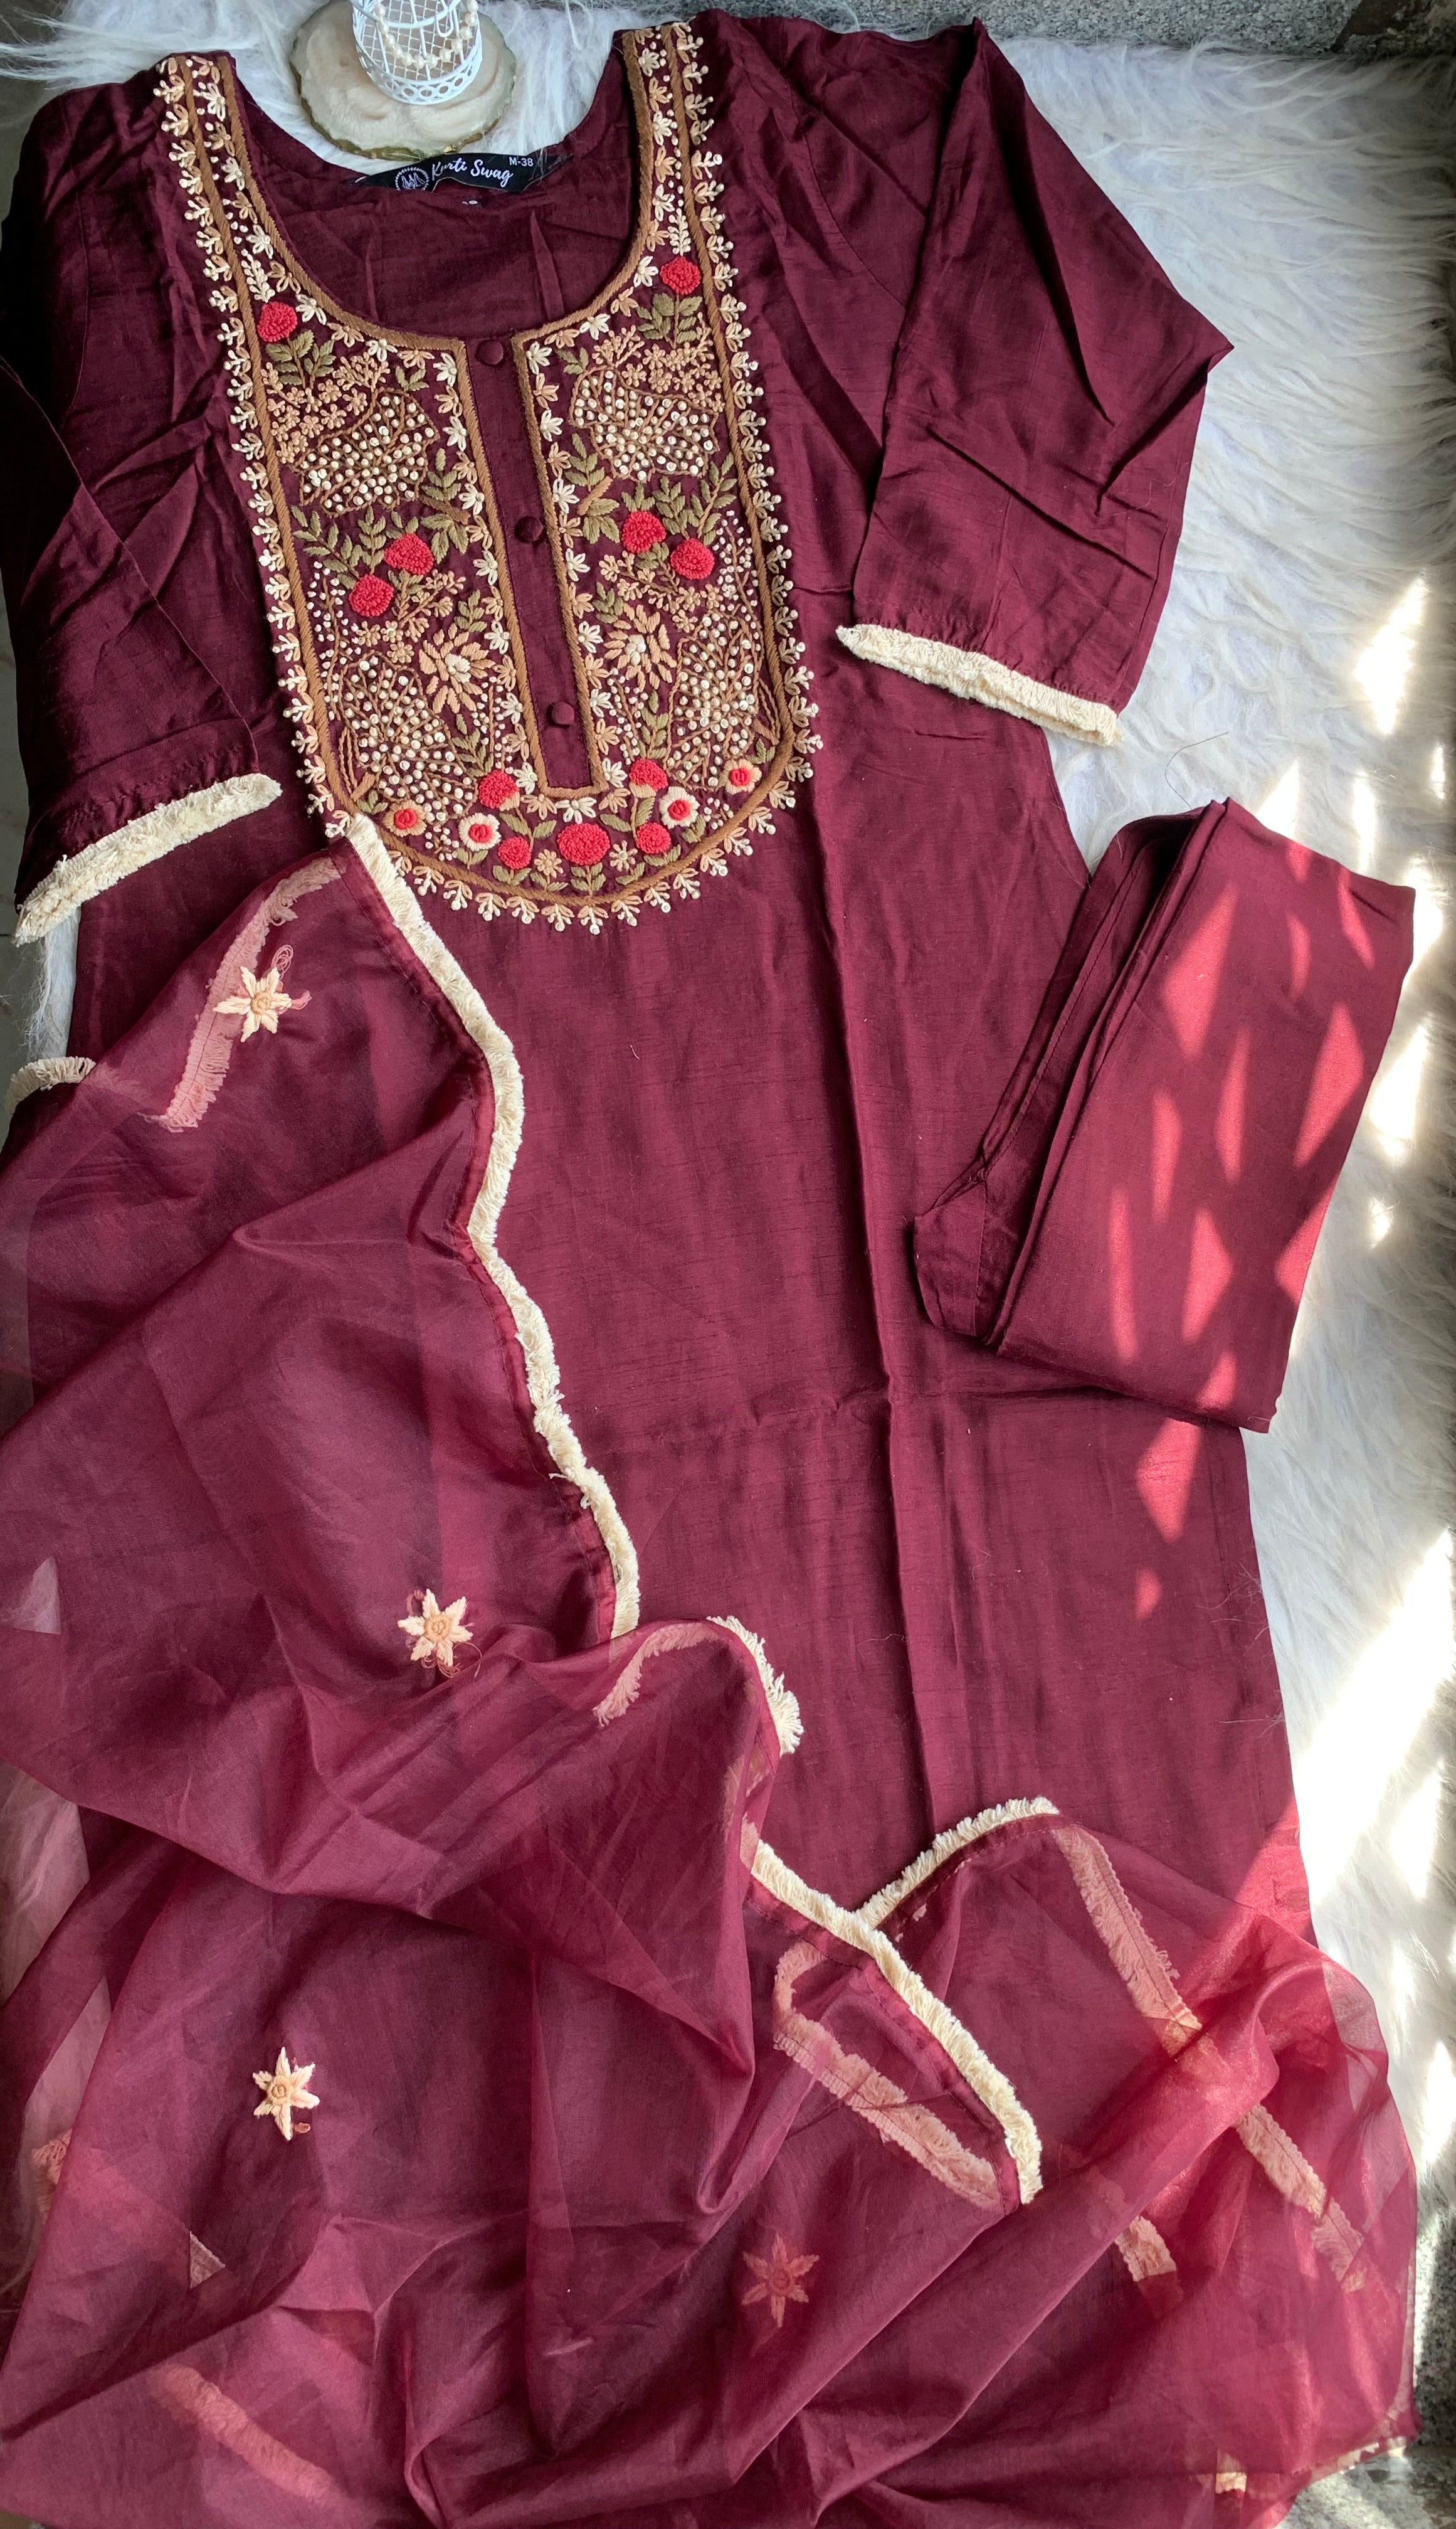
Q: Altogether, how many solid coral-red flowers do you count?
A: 11